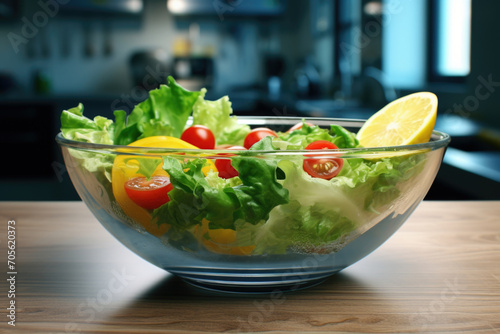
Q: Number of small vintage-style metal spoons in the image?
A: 0